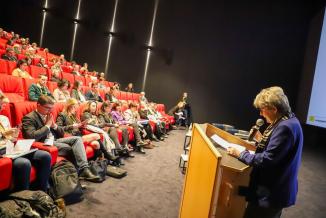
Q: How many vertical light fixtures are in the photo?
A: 4